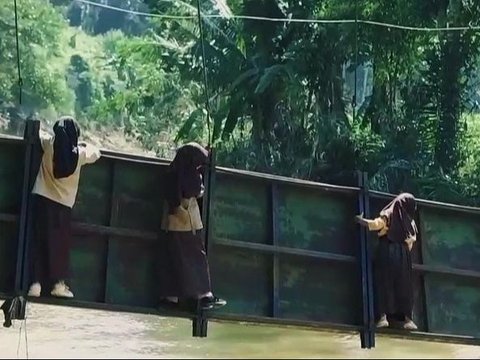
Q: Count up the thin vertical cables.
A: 3